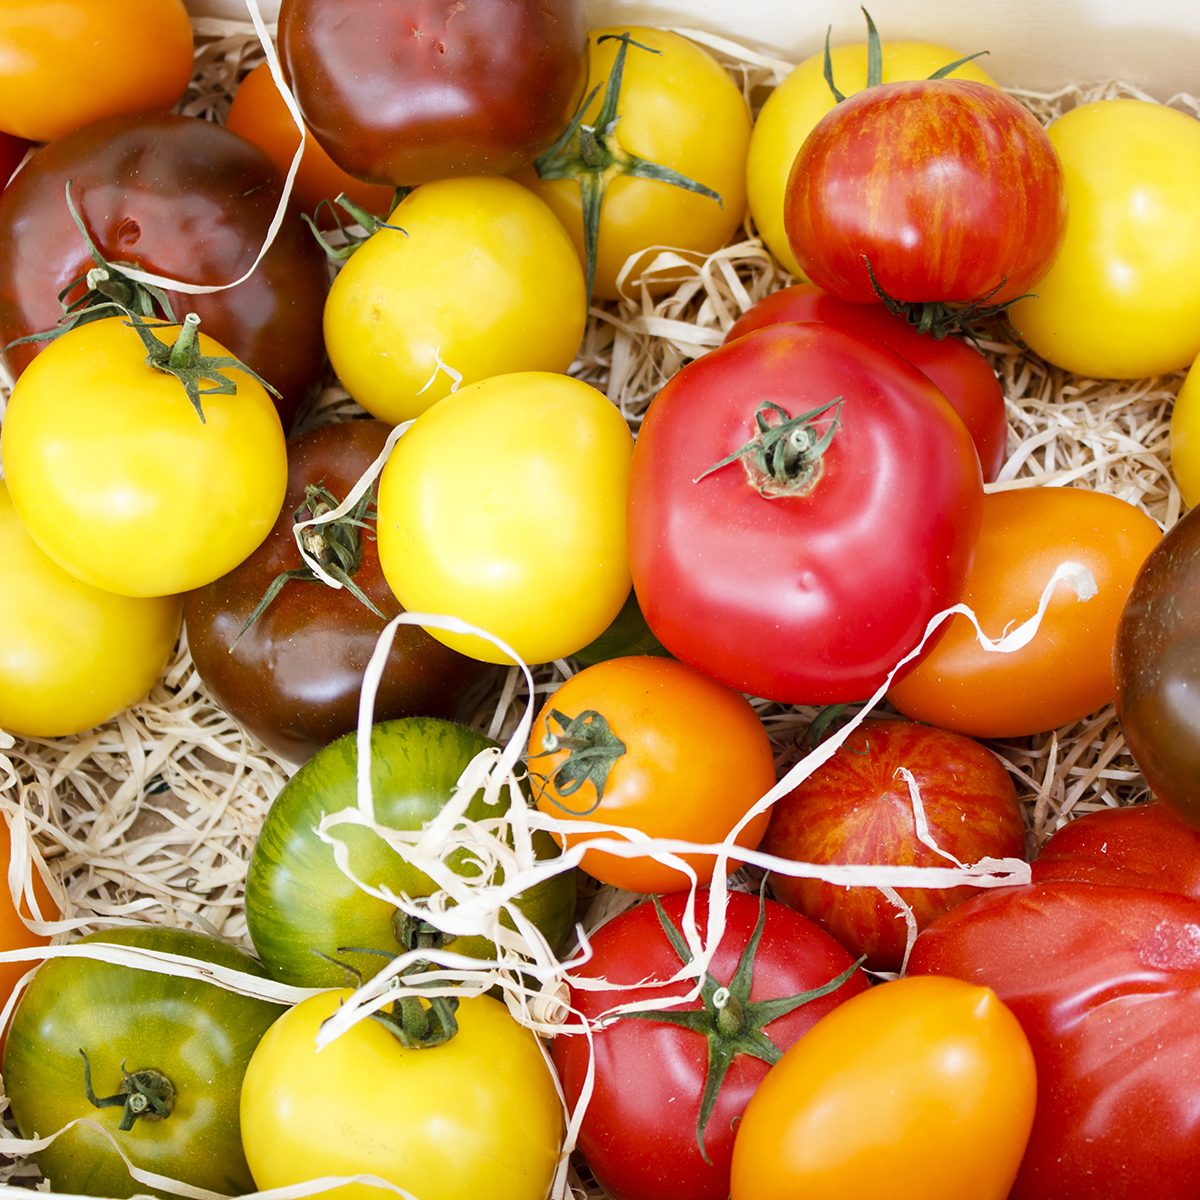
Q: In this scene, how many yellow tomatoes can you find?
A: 9